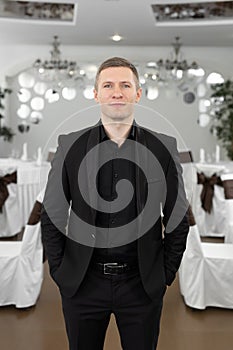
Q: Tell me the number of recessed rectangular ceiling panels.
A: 2